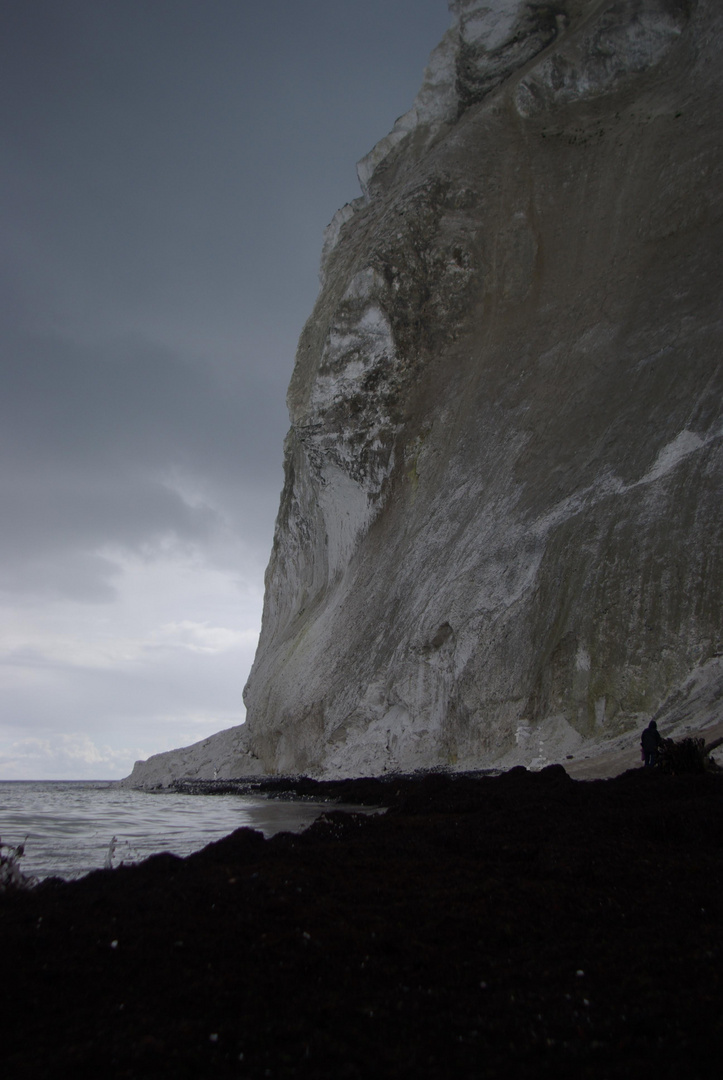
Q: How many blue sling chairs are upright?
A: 0